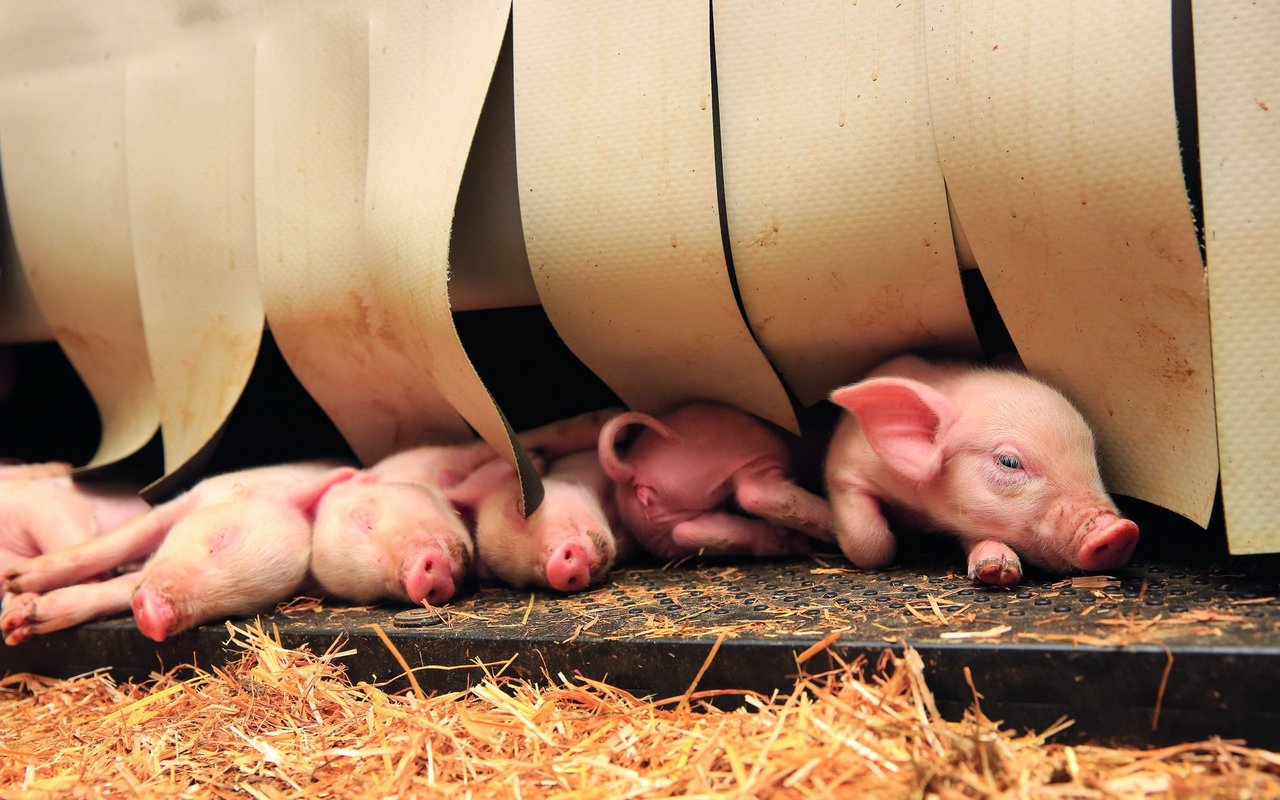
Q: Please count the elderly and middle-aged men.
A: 0